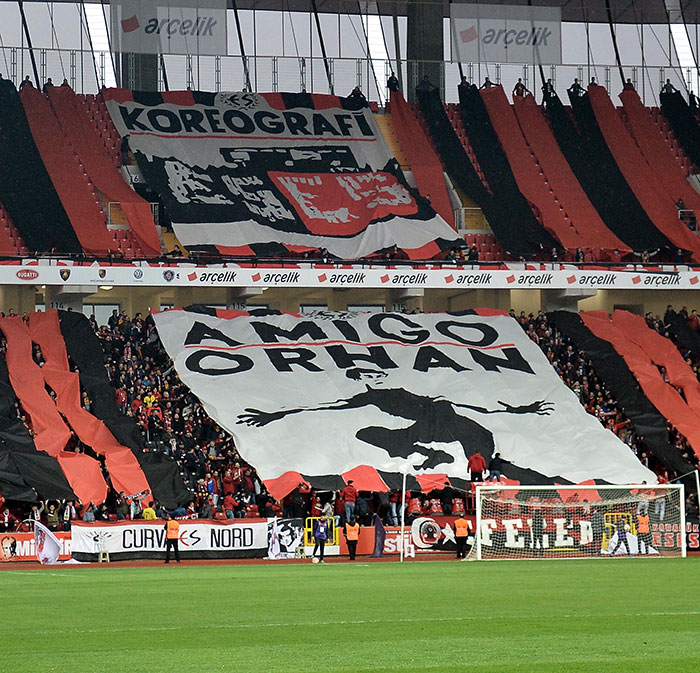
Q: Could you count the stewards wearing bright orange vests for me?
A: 4